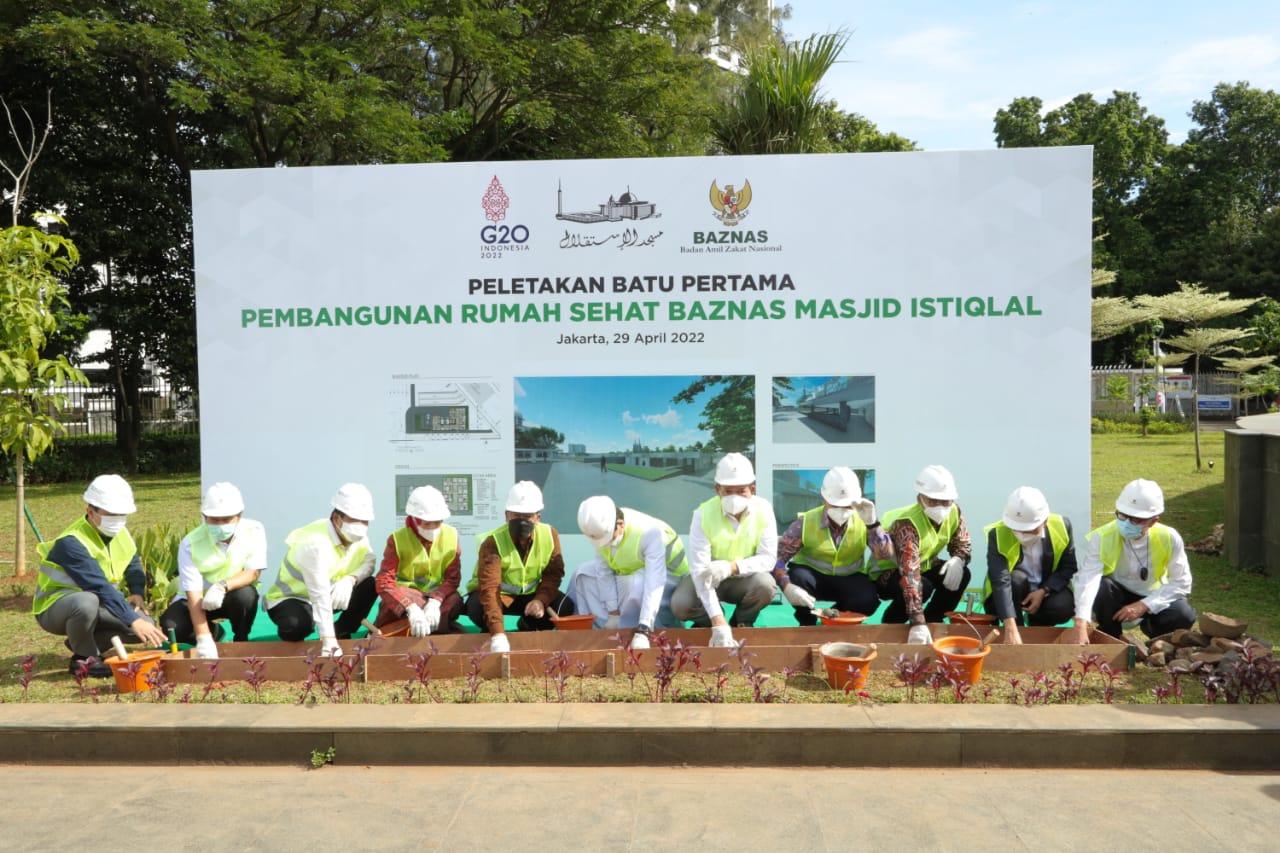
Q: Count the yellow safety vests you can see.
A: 11